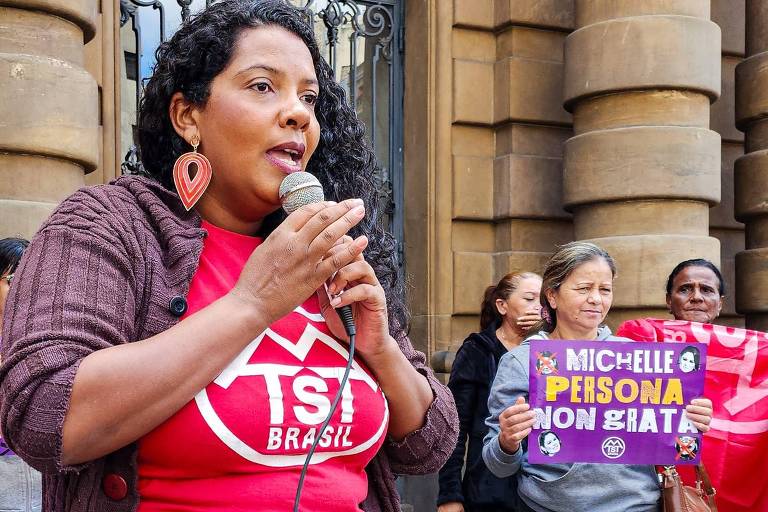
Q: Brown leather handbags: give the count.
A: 1